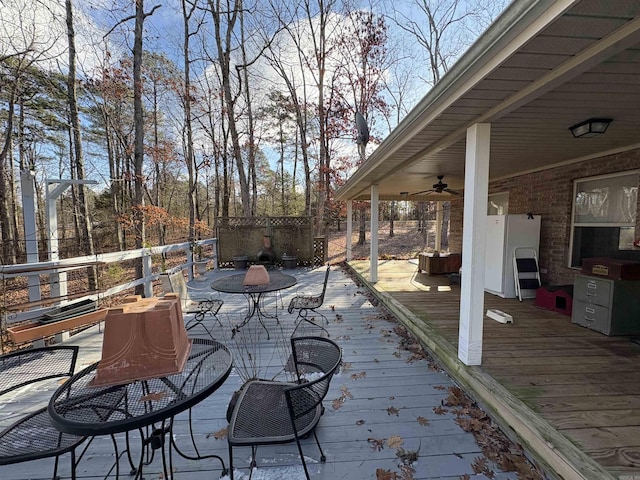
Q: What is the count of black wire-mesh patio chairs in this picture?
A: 4